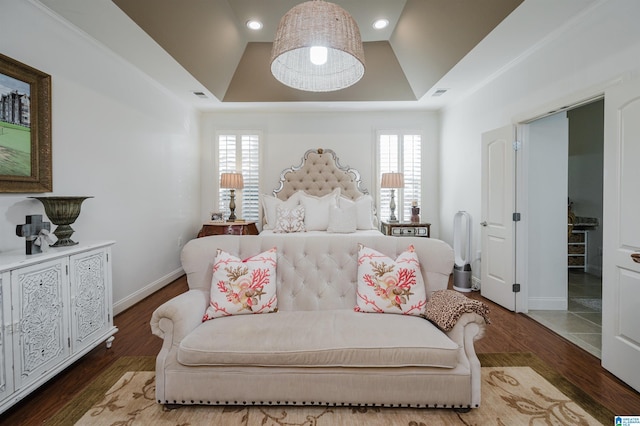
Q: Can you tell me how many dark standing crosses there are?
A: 1